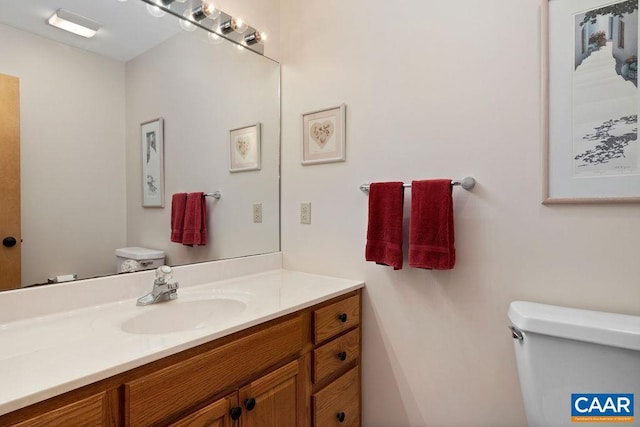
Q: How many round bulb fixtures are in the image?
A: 4